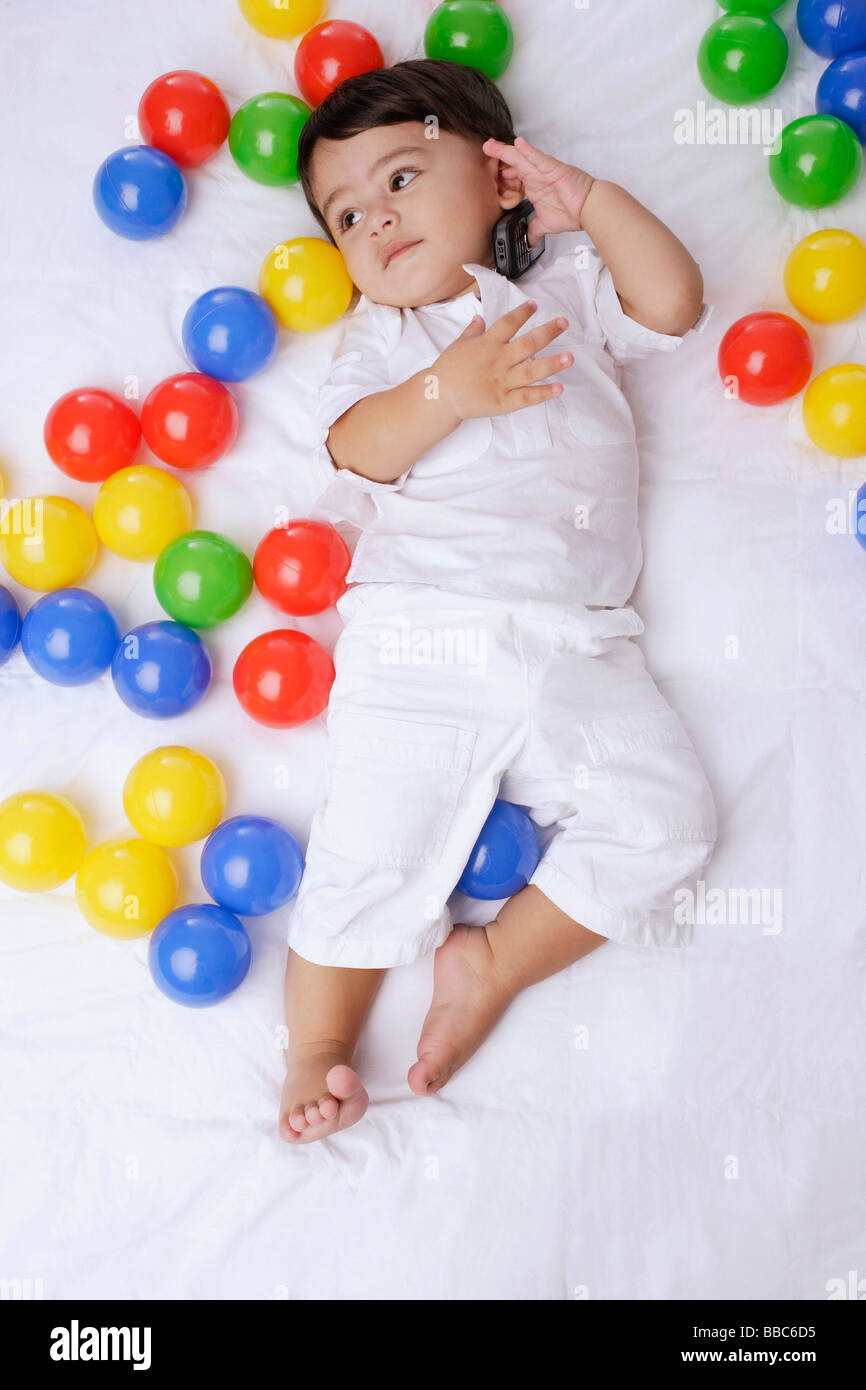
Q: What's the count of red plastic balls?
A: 7